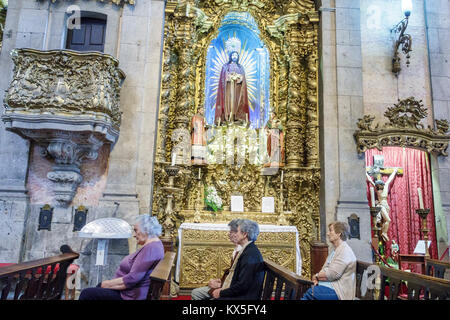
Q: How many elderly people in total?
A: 4